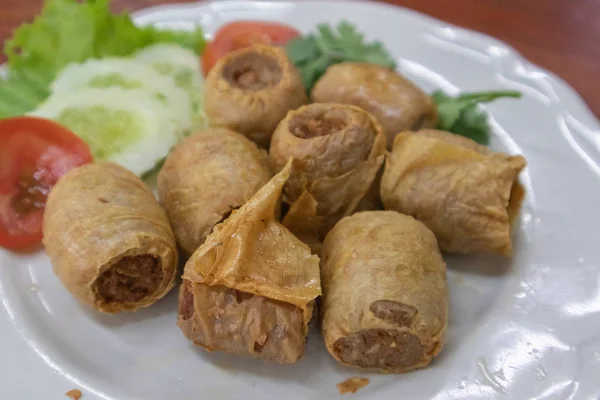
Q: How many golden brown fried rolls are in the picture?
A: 8